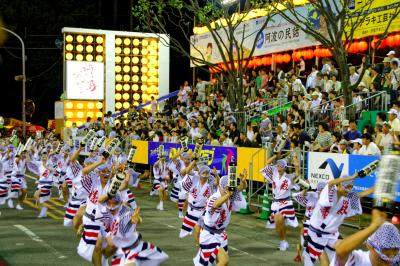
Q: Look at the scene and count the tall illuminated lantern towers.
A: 2